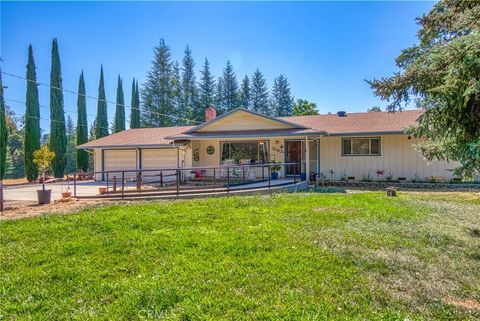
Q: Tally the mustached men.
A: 0